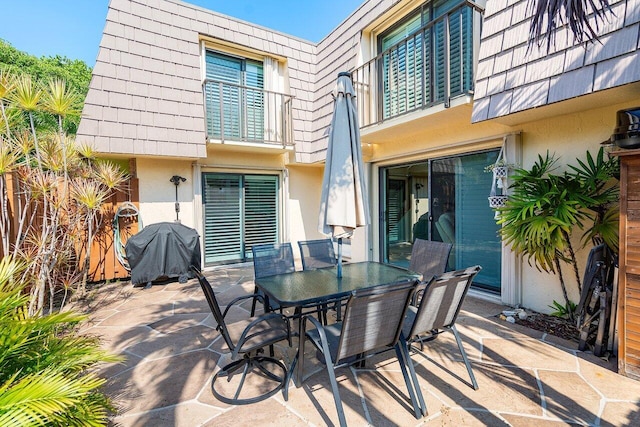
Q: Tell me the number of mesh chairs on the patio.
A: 6